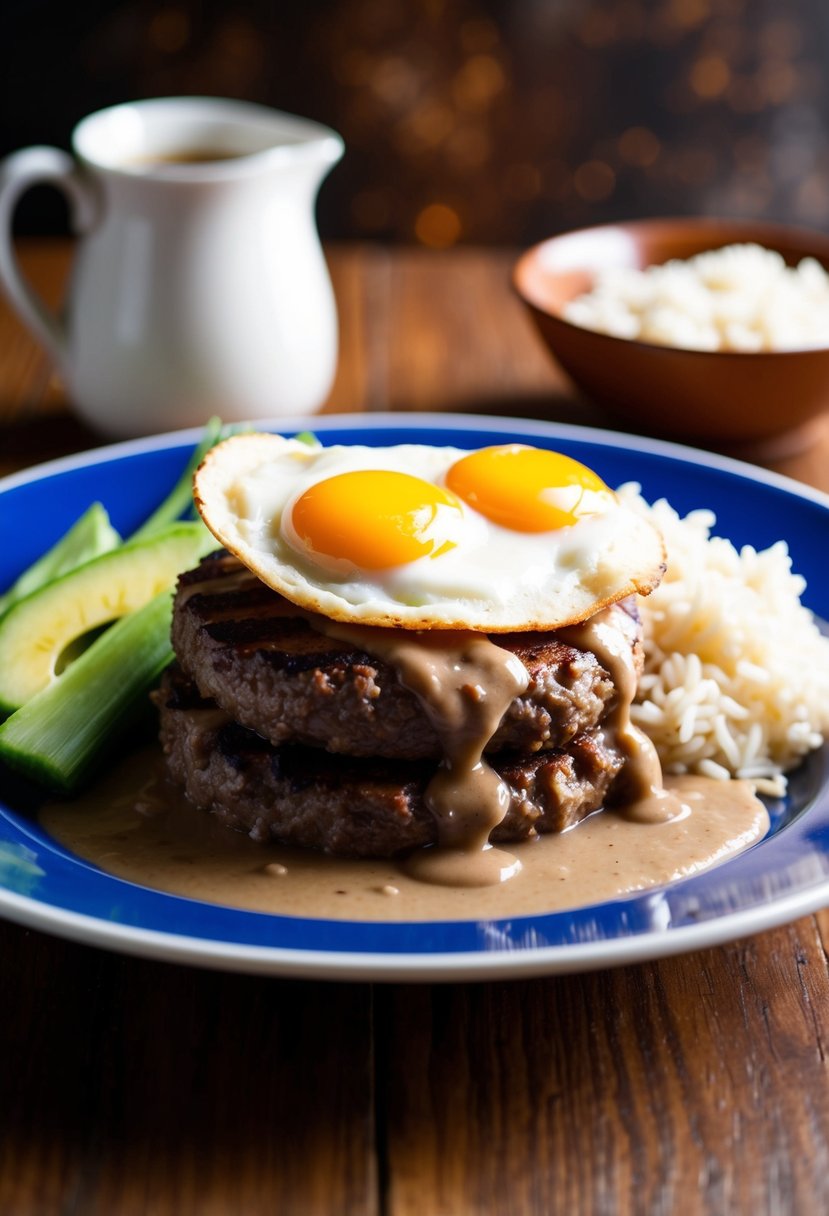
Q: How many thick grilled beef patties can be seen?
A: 2